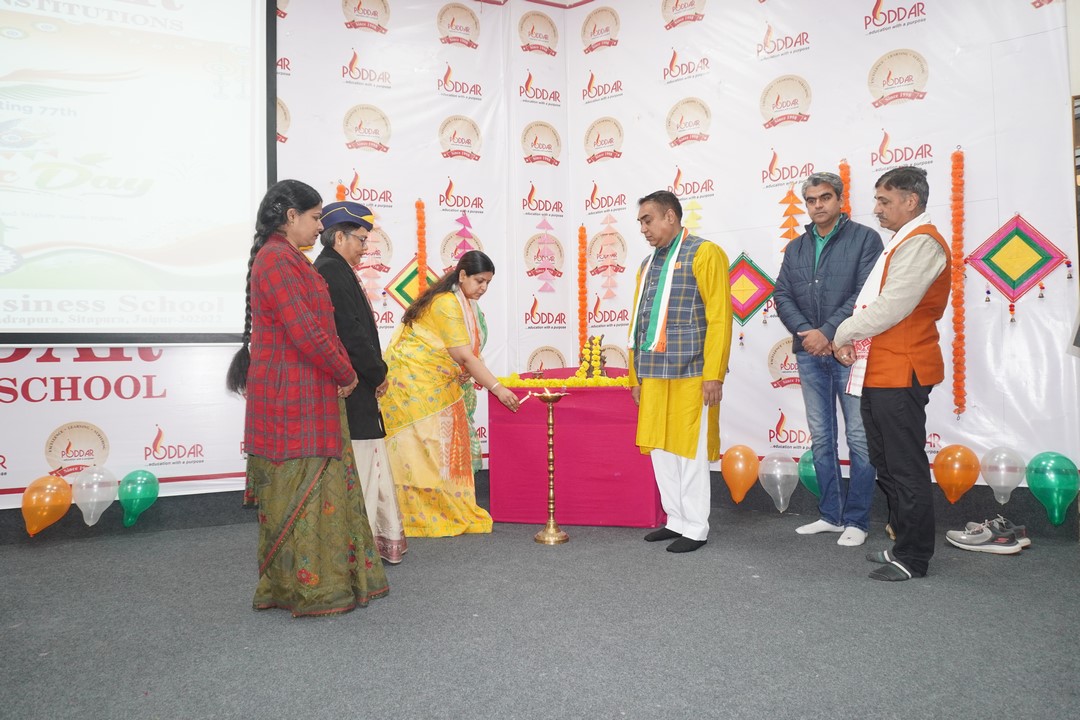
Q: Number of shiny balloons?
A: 9